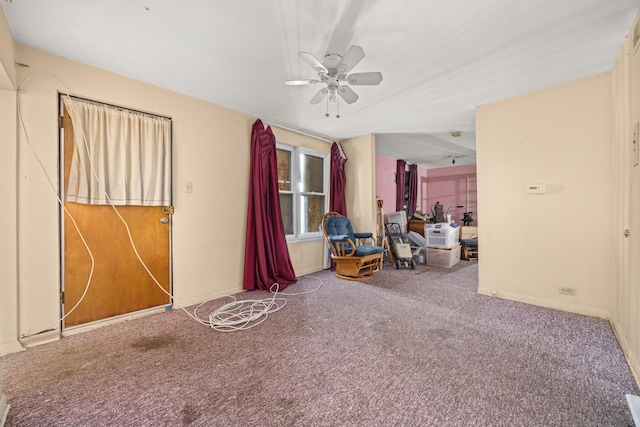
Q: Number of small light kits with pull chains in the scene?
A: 1